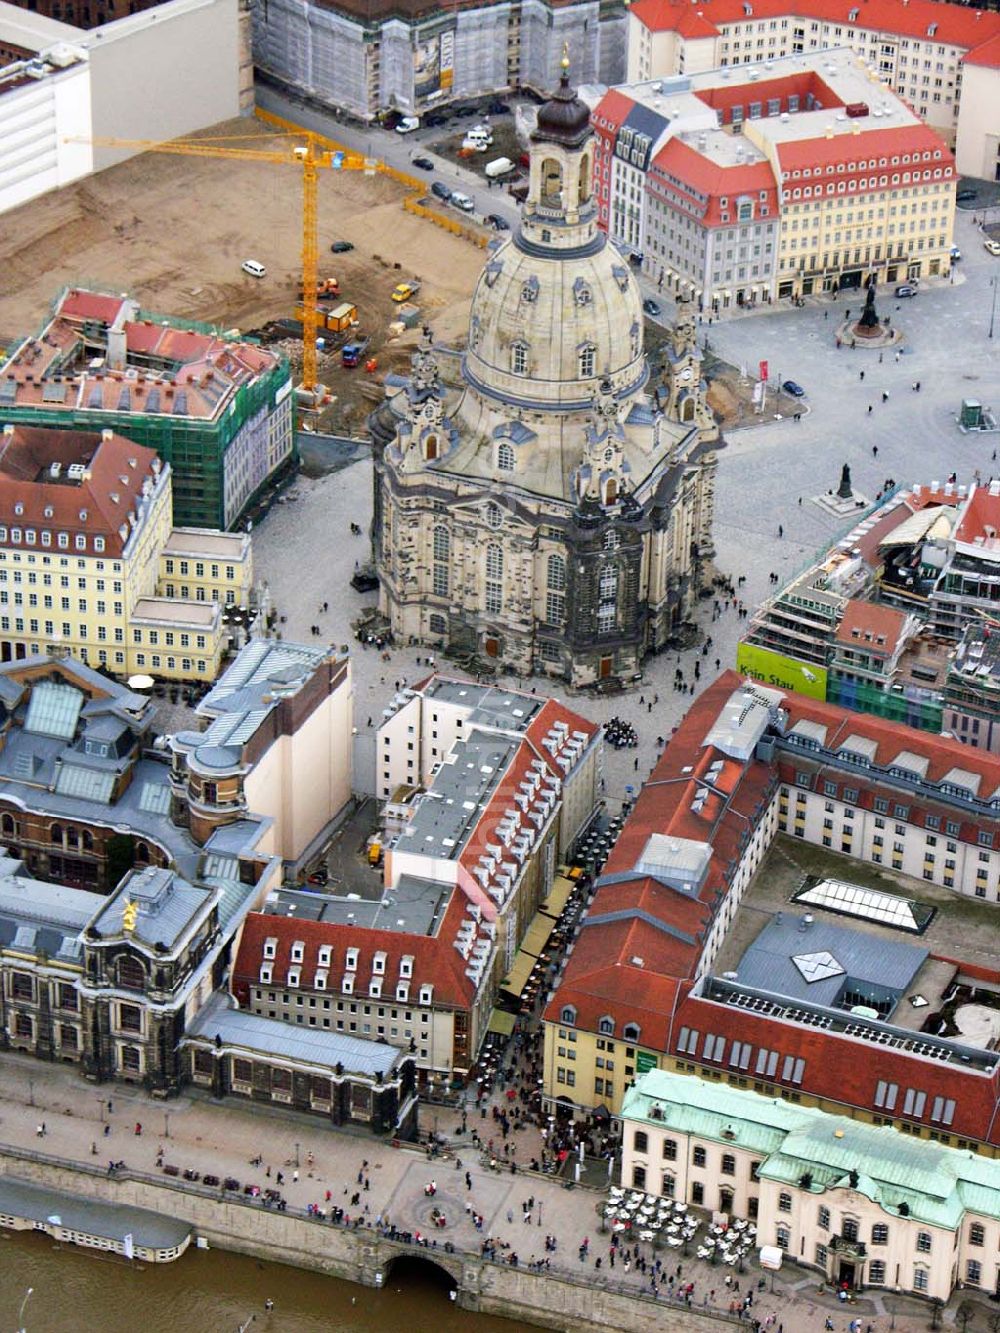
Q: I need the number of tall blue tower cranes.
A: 0